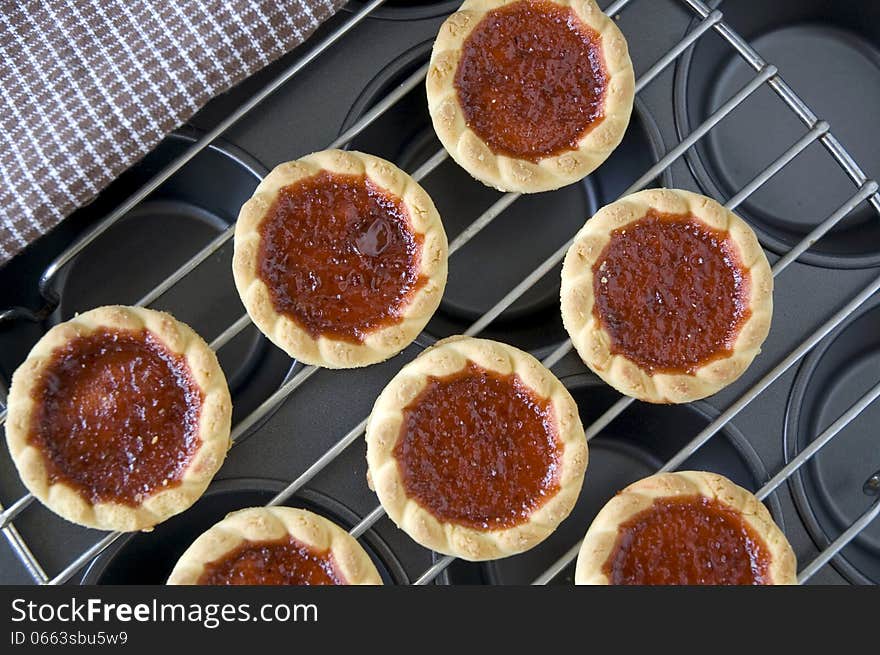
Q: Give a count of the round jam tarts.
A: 7